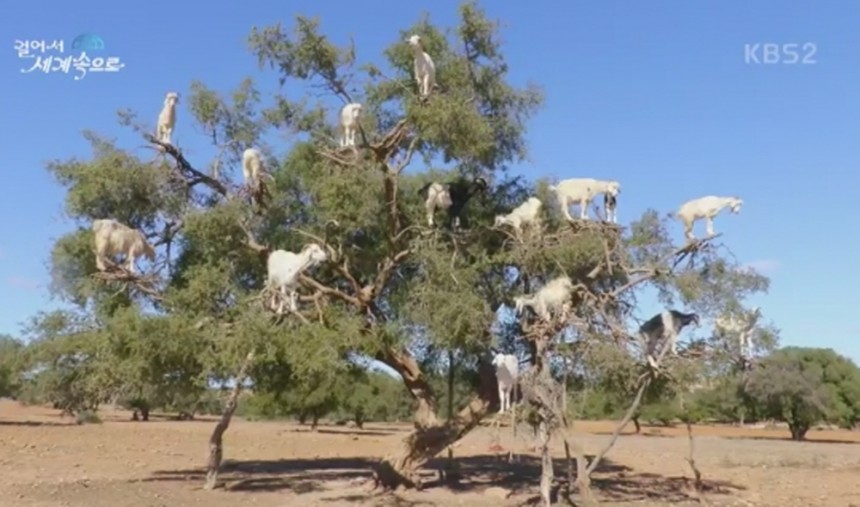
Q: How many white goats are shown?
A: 12